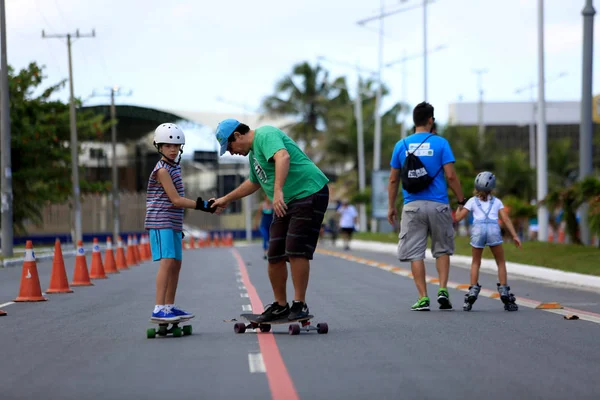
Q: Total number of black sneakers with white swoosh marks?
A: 2